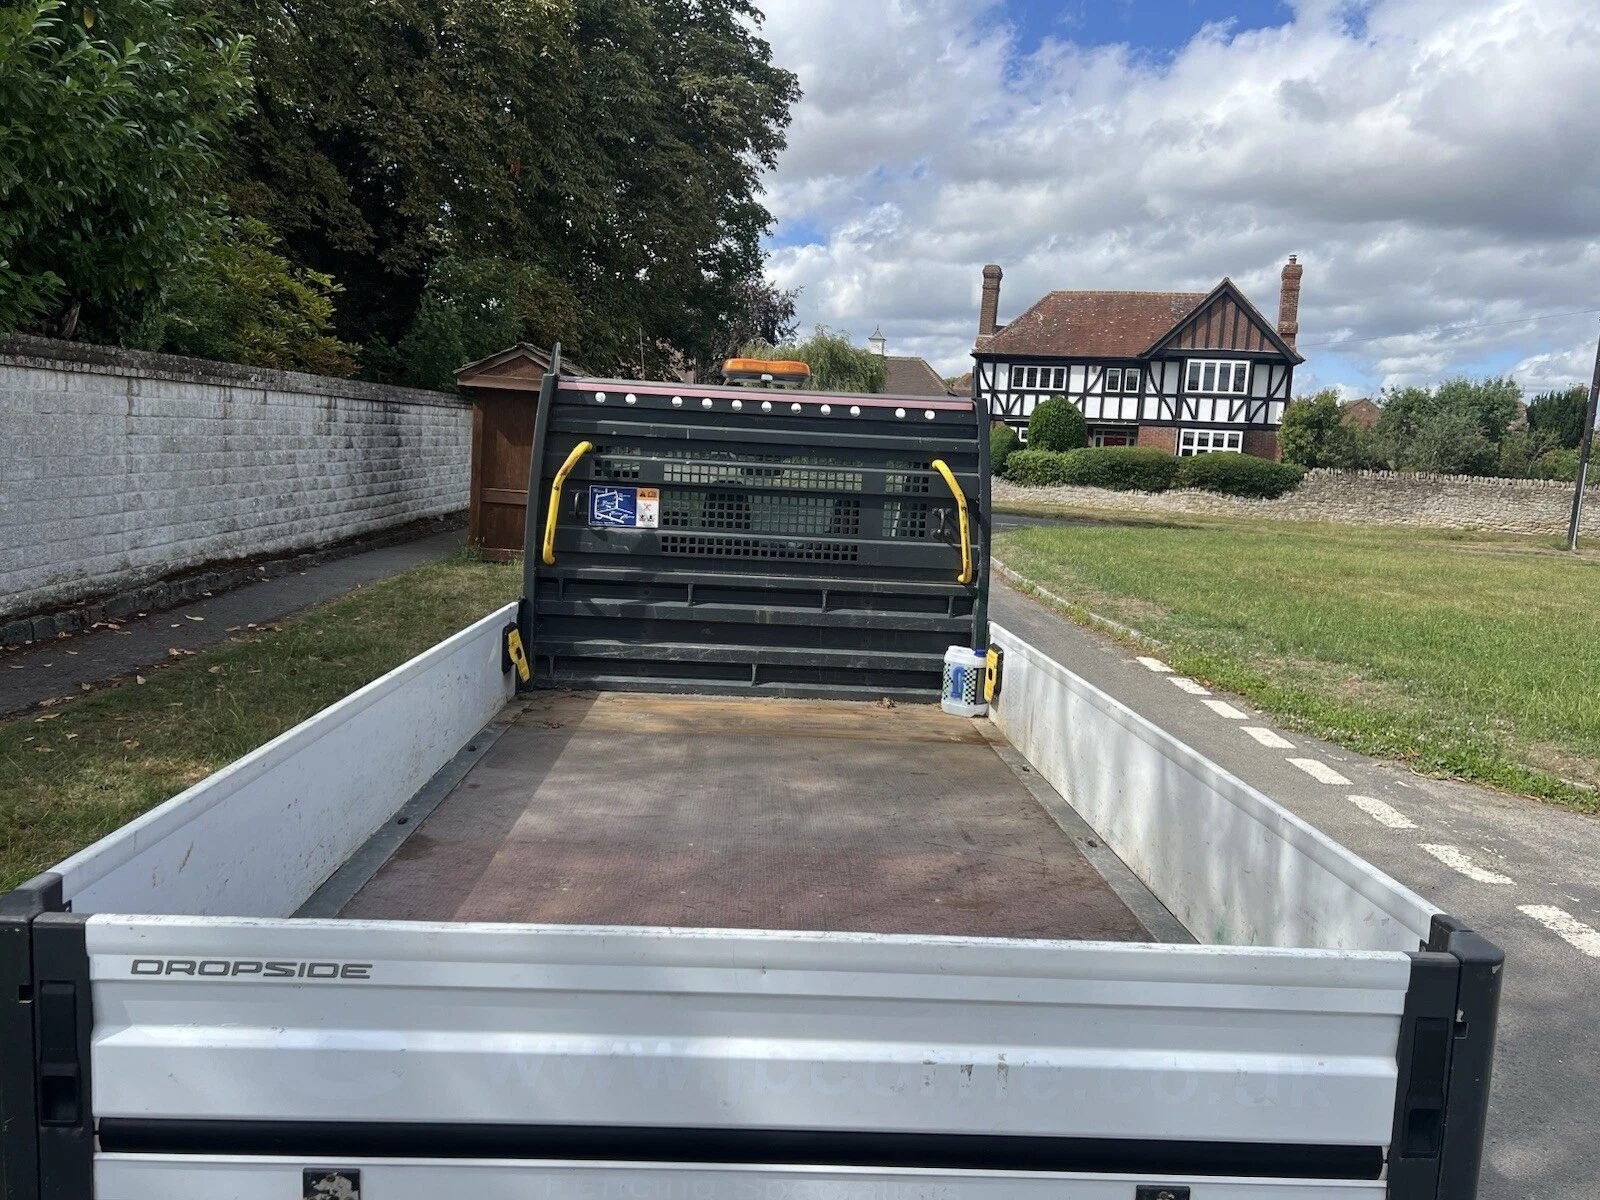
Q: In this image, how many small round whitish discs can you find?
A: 11